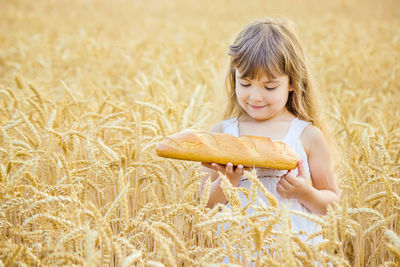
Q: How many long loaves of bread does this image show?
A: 1